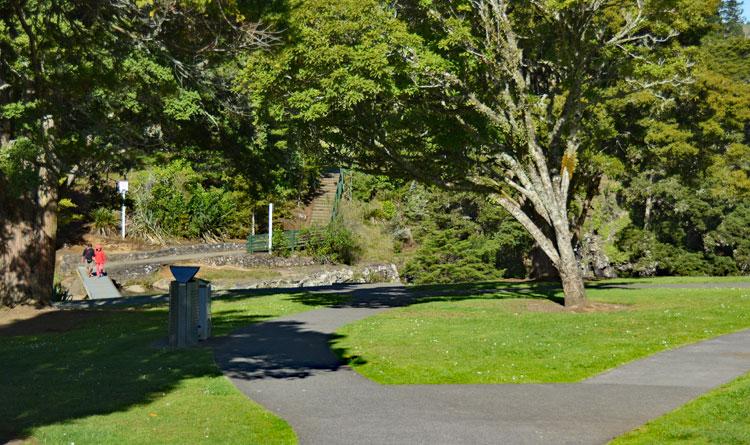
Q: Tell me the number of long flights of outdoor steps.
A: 1